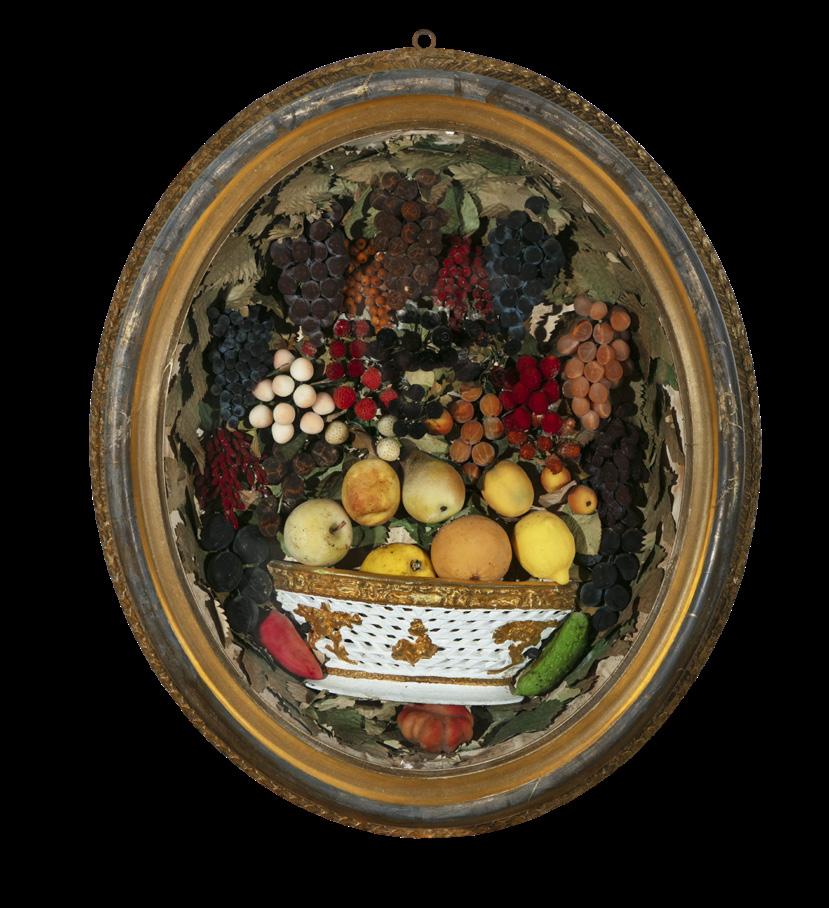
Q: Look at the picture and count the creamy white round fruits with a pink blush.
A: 10